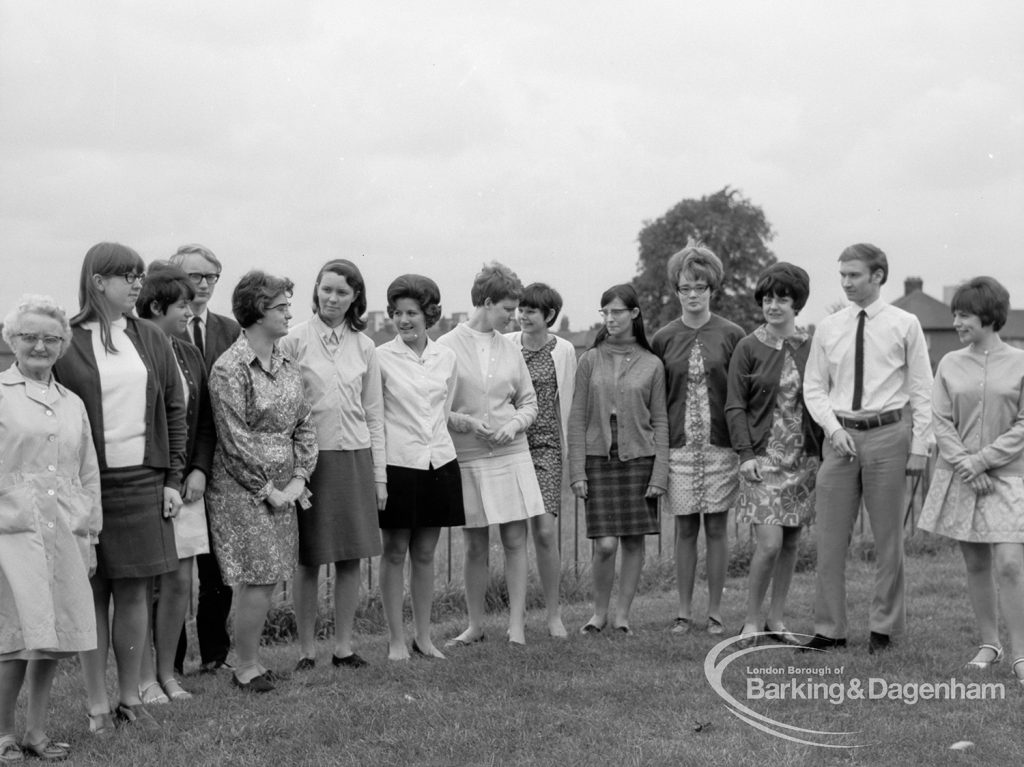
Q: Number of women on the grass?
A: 12